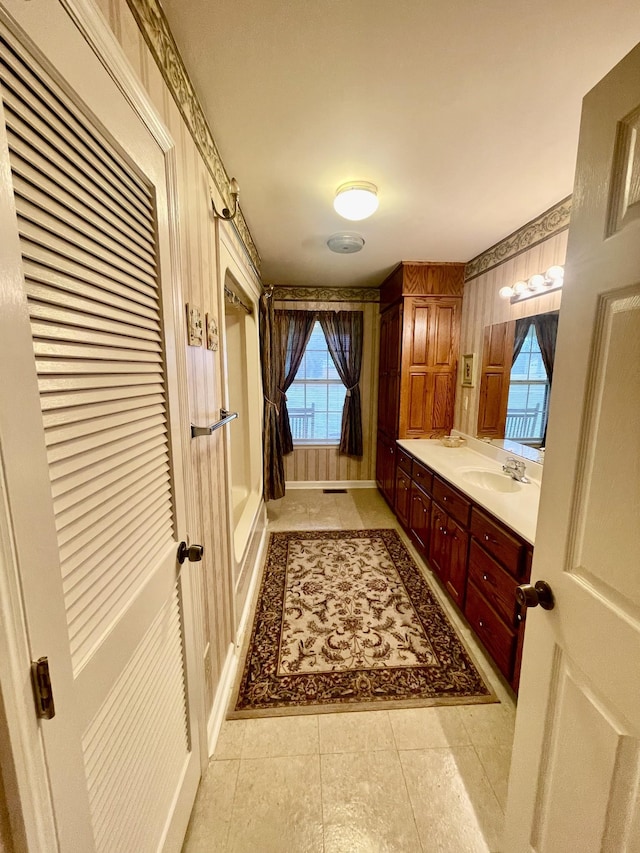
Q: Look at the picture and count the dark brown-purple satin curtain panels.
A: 3